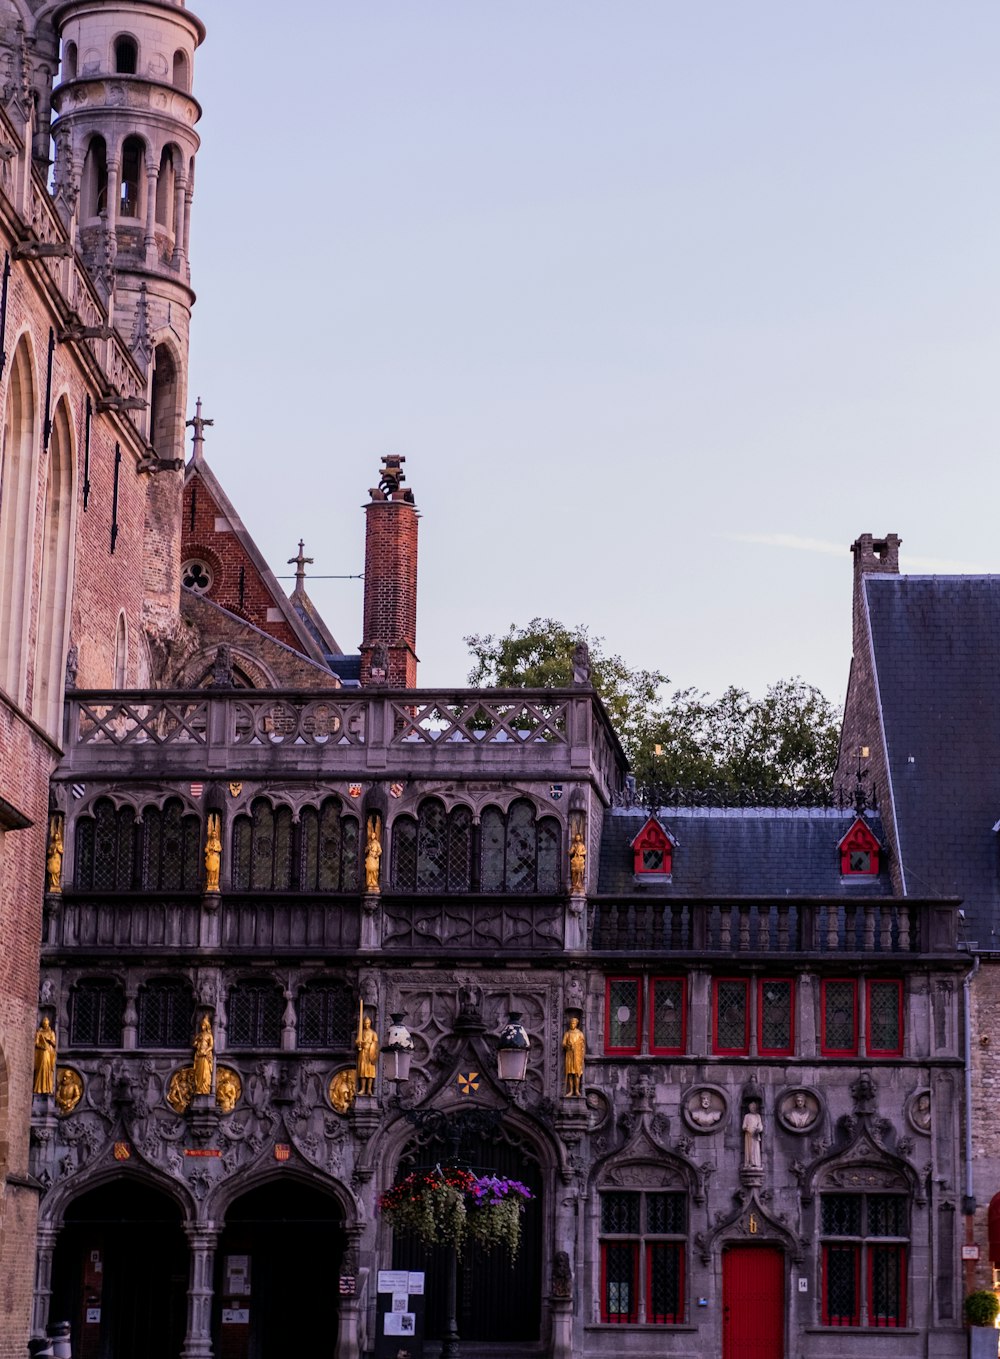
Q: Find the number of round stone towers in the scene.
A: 1